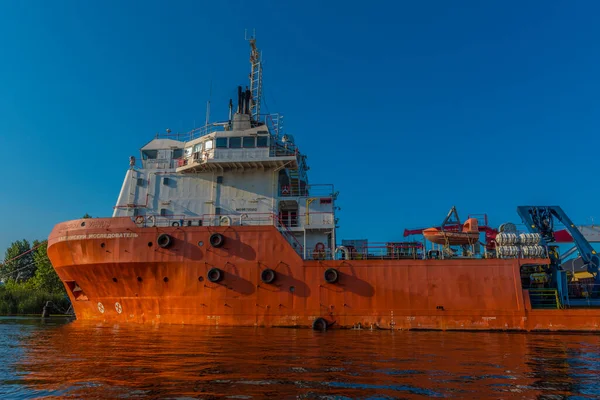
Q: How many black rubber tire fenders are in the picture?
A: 6